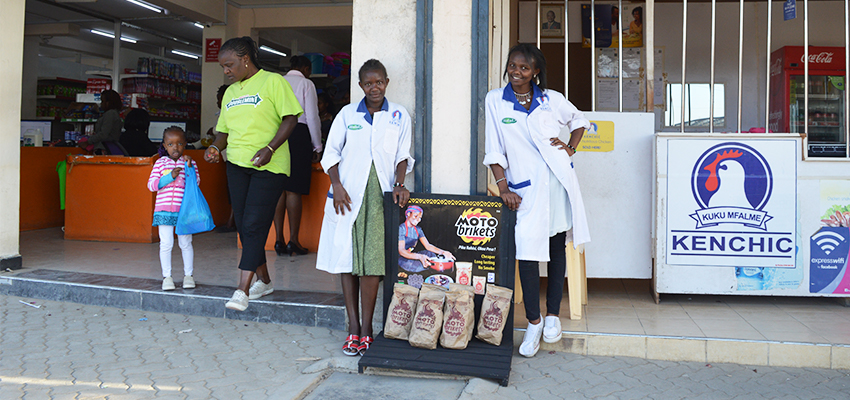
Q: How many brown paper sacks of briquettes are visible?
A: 5